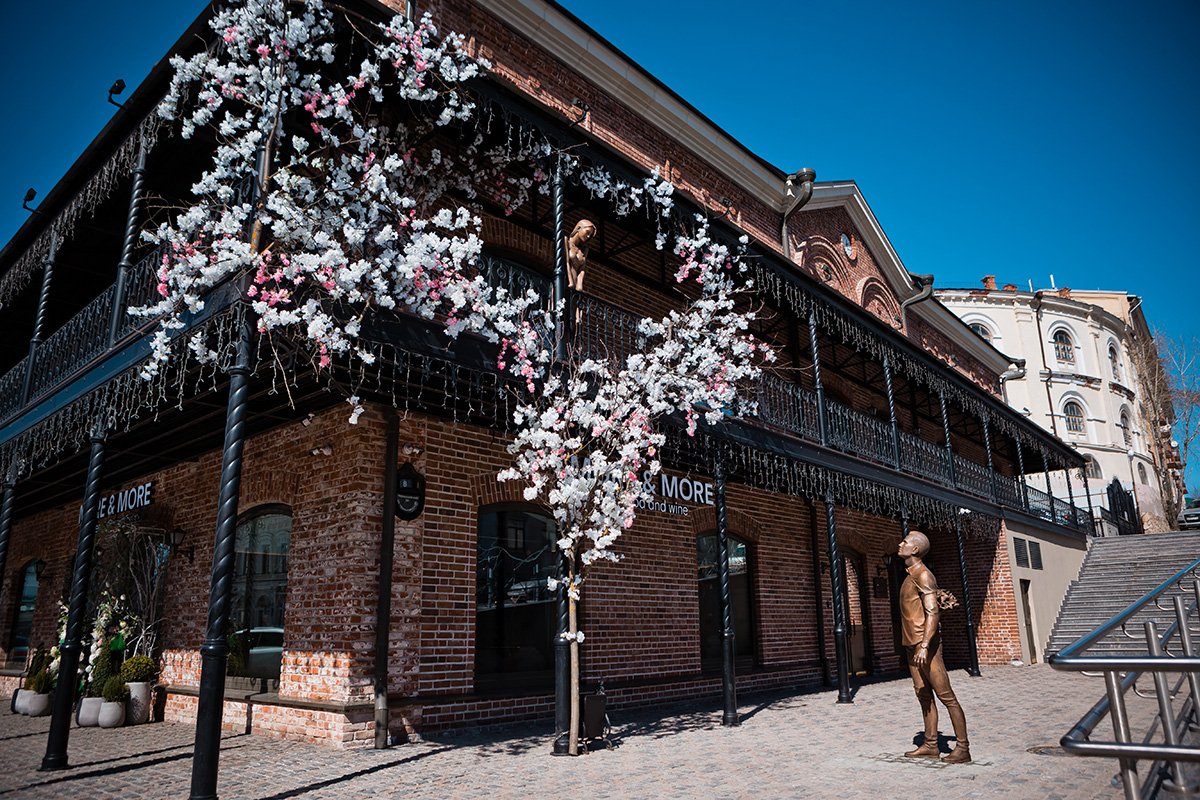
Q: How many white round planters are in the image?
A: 5